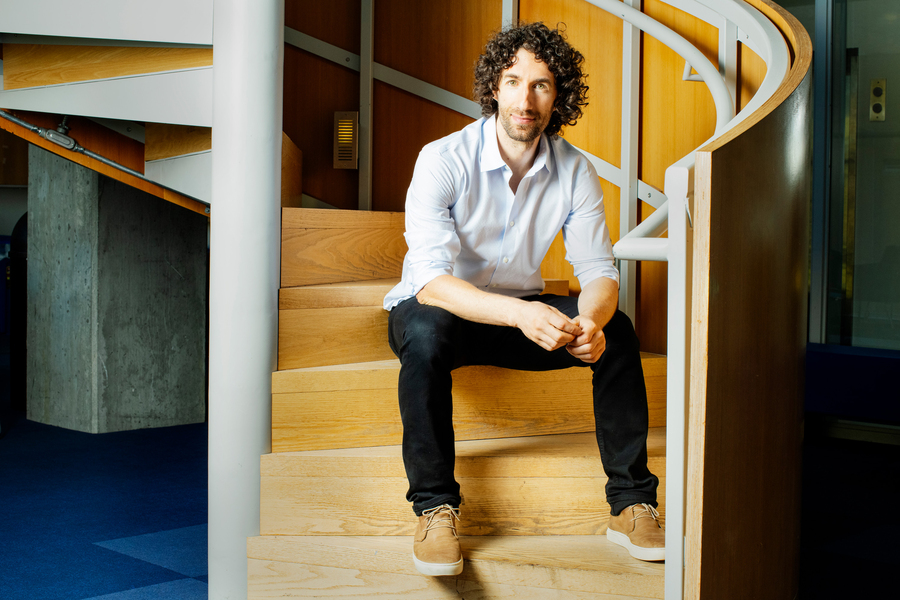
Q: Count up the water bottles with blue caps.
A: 0